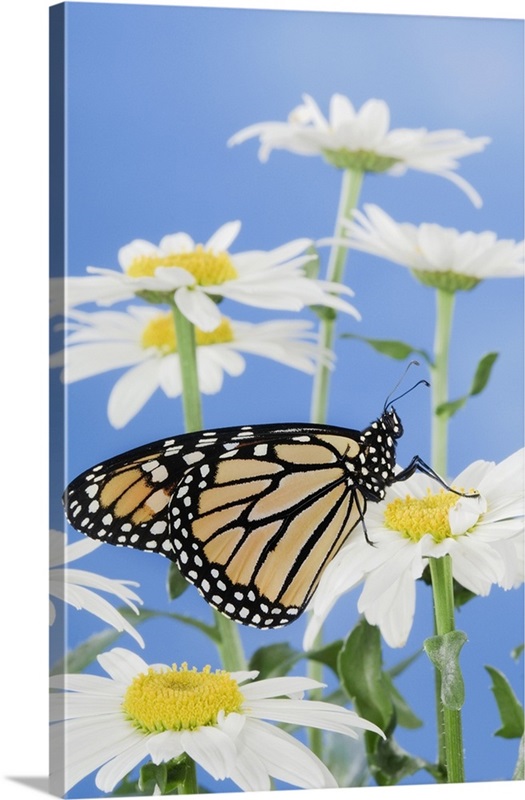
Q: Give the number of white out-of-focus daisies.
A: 4